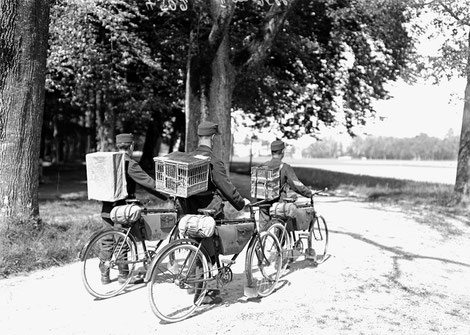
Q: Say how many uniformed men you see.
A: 3